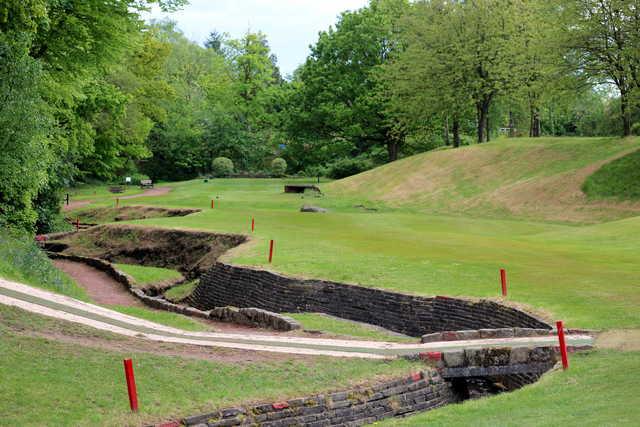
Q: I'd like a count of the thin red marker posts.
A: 8